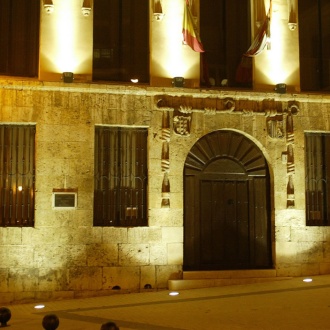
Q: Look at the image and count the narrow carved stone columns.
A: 2